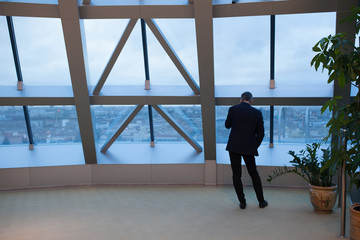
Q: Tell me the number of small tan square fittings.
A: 6